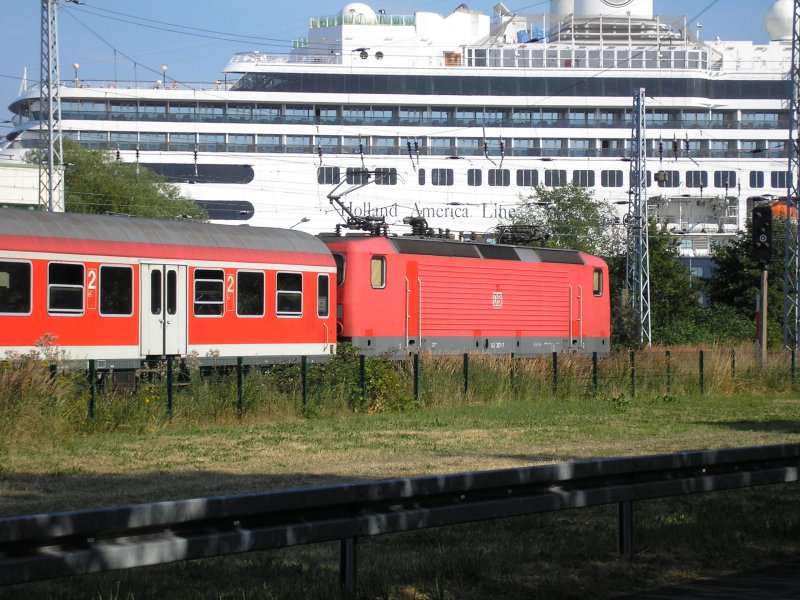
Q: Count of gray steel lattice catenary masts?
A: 3